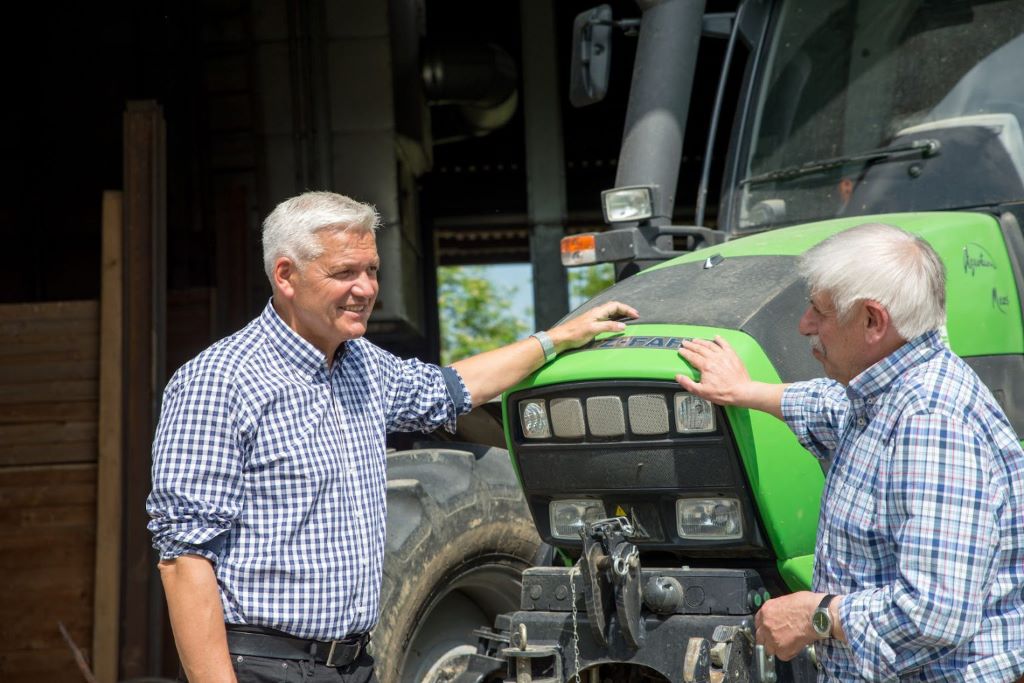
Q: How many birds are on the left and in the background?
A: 0